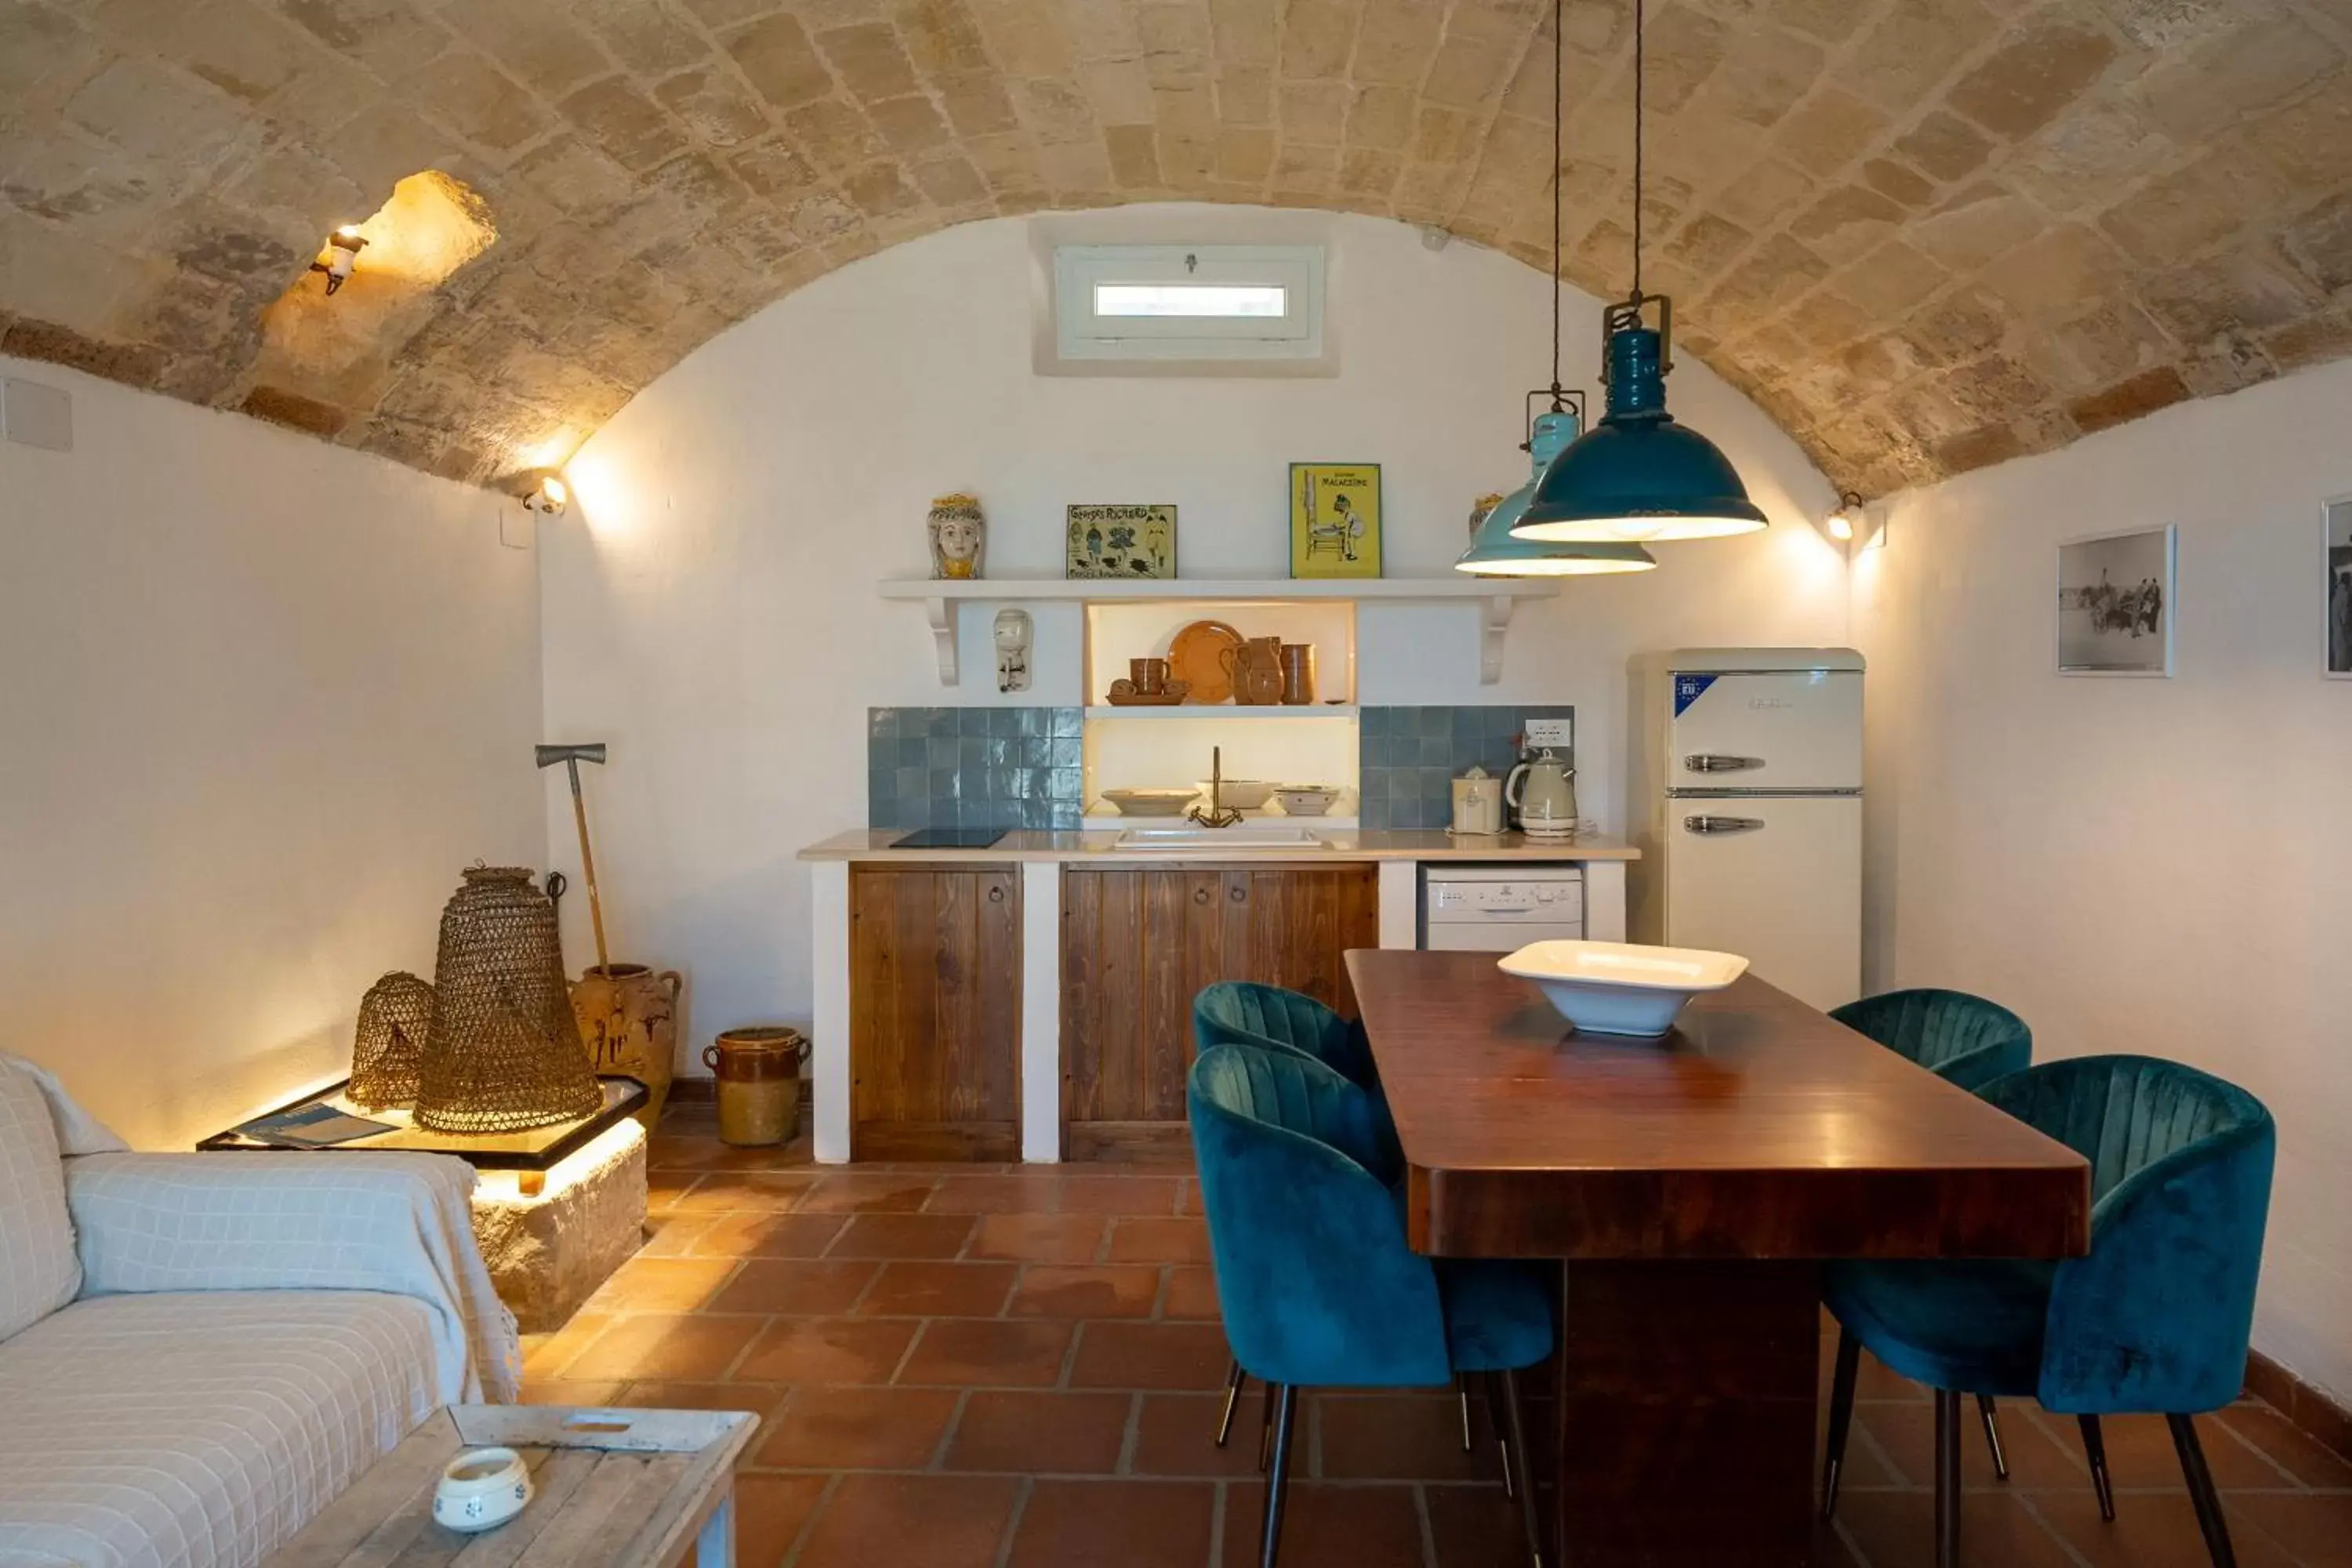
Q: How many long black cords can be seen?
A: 2